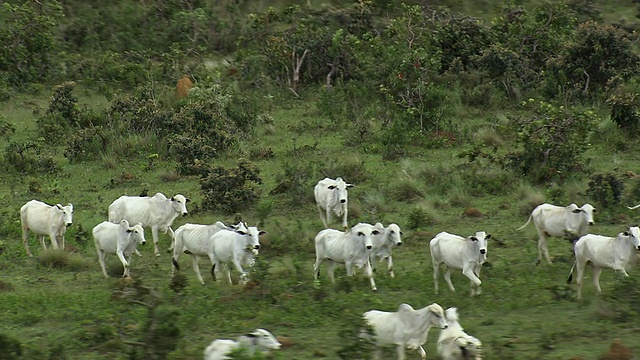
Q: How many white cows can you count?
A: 14